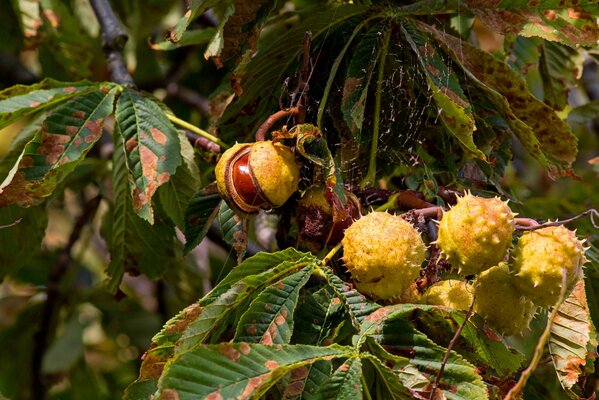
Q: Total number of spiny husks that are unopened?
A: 5